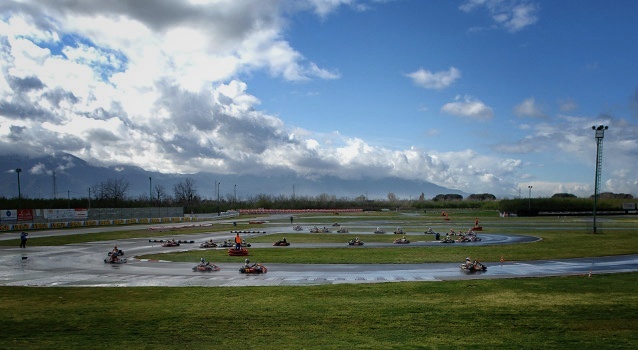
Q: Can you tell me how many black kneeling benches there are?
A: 0